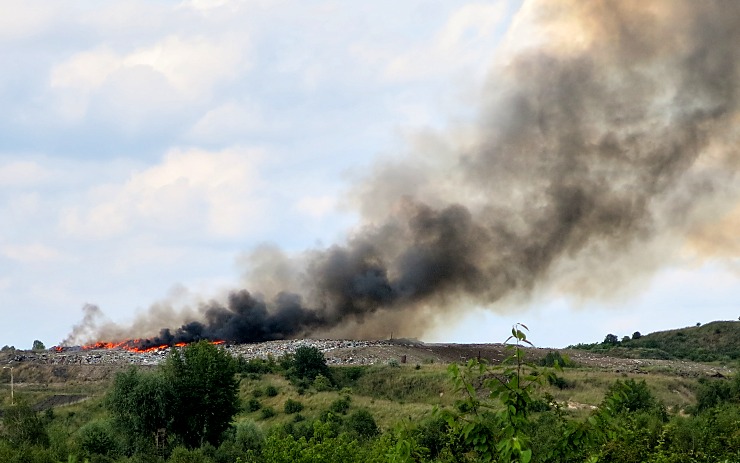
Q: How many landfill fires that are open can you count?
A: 1